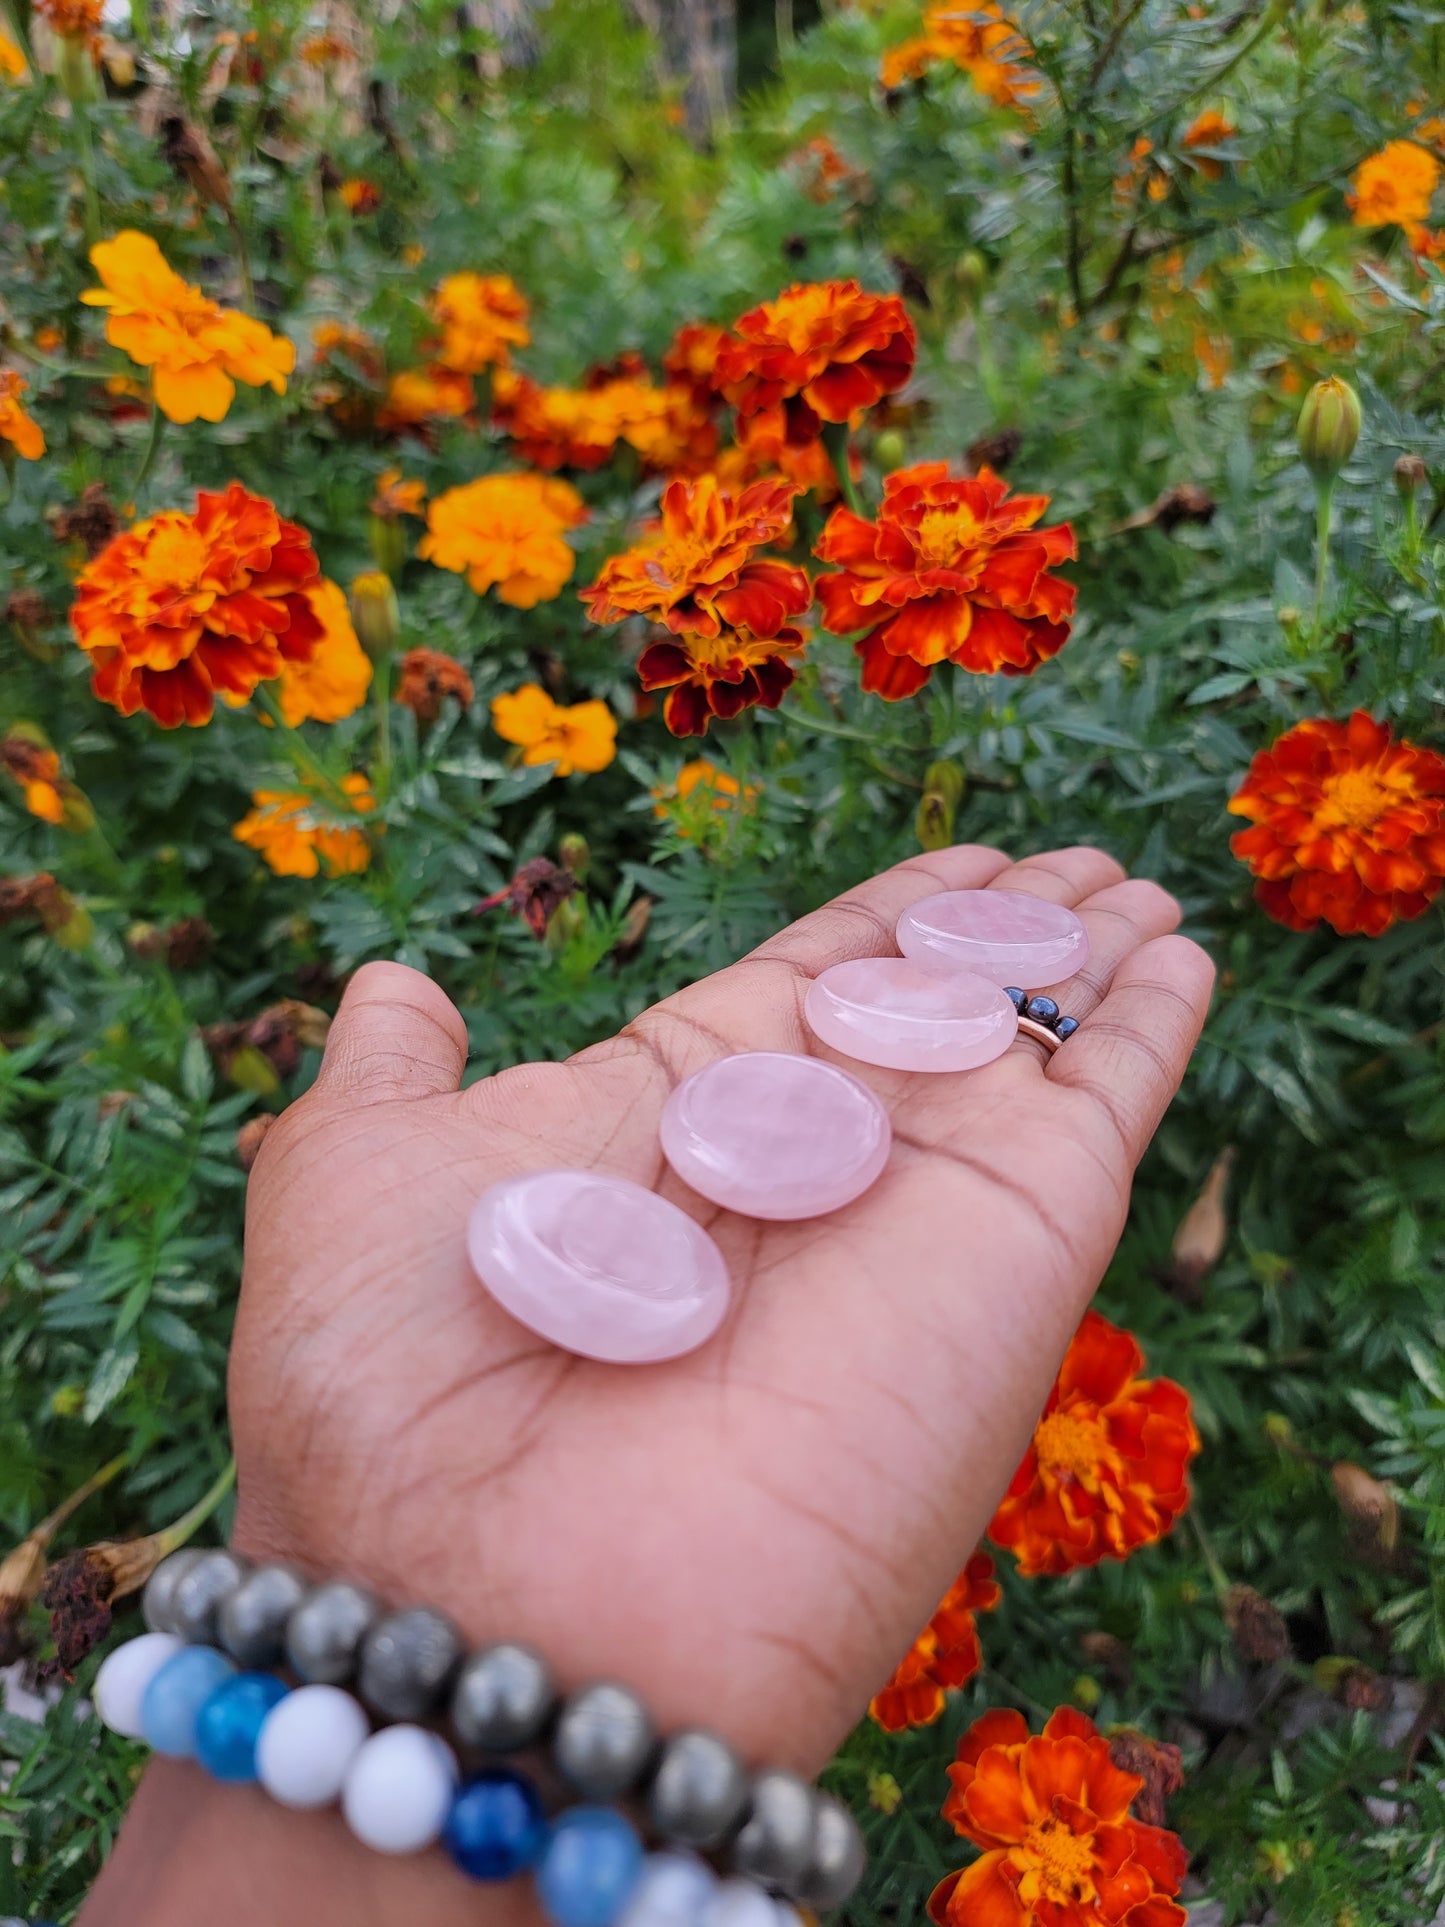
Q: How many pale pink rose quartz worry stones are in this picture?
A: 4